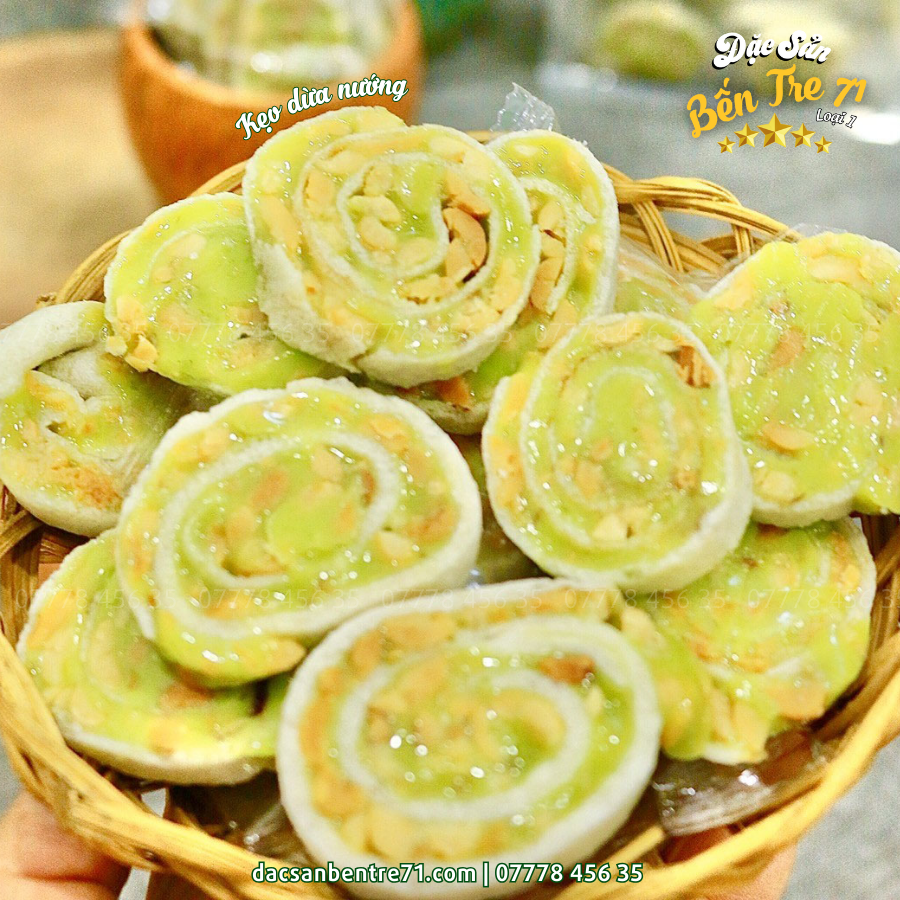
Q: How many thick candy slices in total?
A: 10